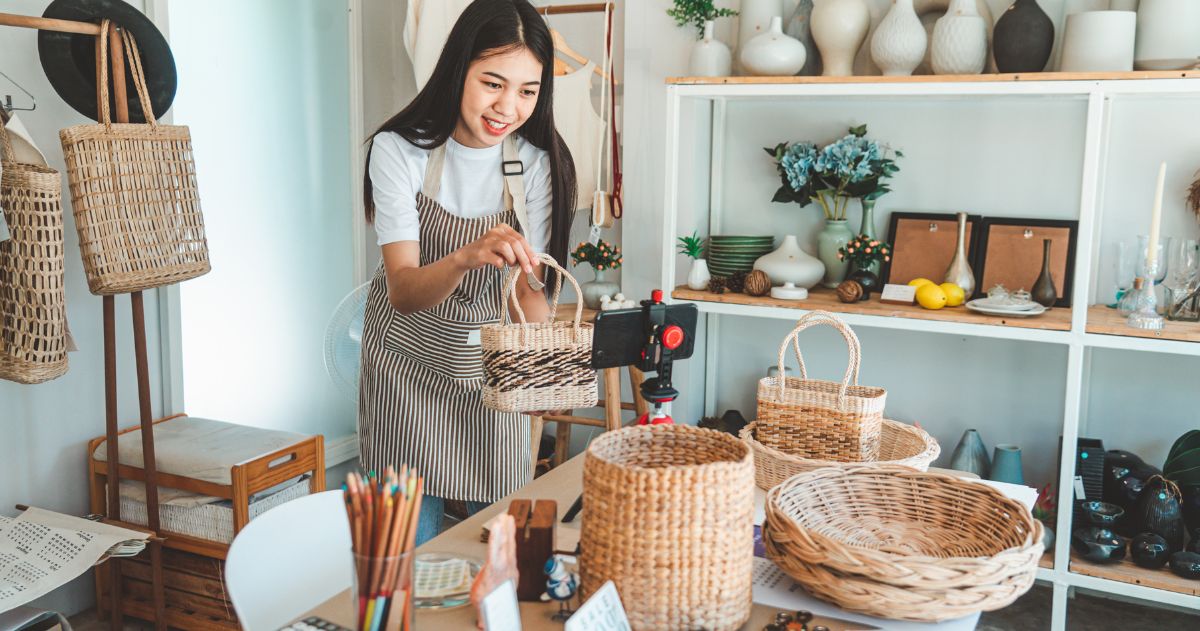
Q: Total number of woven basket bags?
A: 4